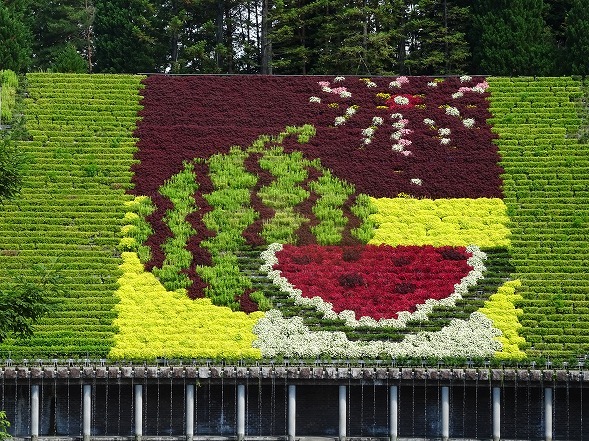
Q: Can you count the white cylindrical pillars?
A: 11